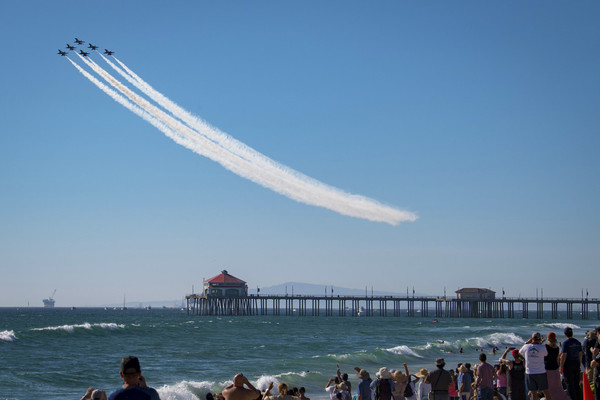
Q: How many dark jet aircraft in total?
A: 6